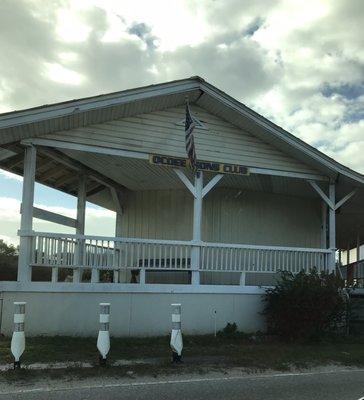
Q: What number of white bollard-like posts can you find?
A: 3